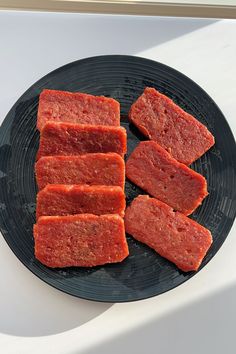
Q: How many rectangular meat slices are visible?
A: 8